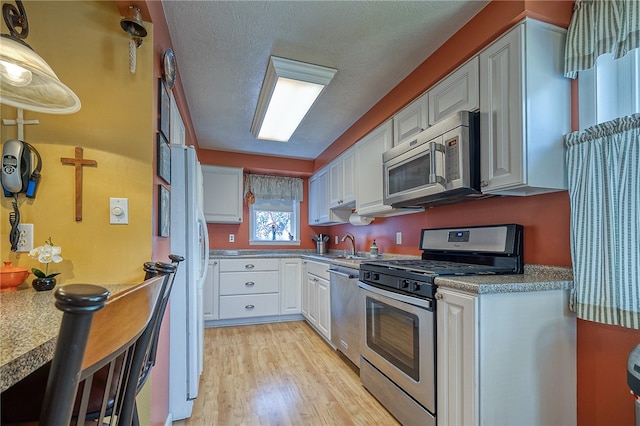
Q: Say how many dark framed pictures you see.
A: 3